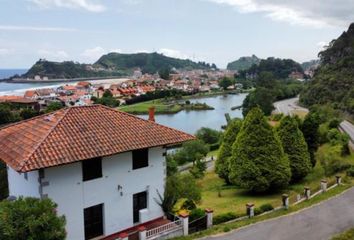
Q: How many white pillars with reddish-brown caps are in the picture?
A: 9